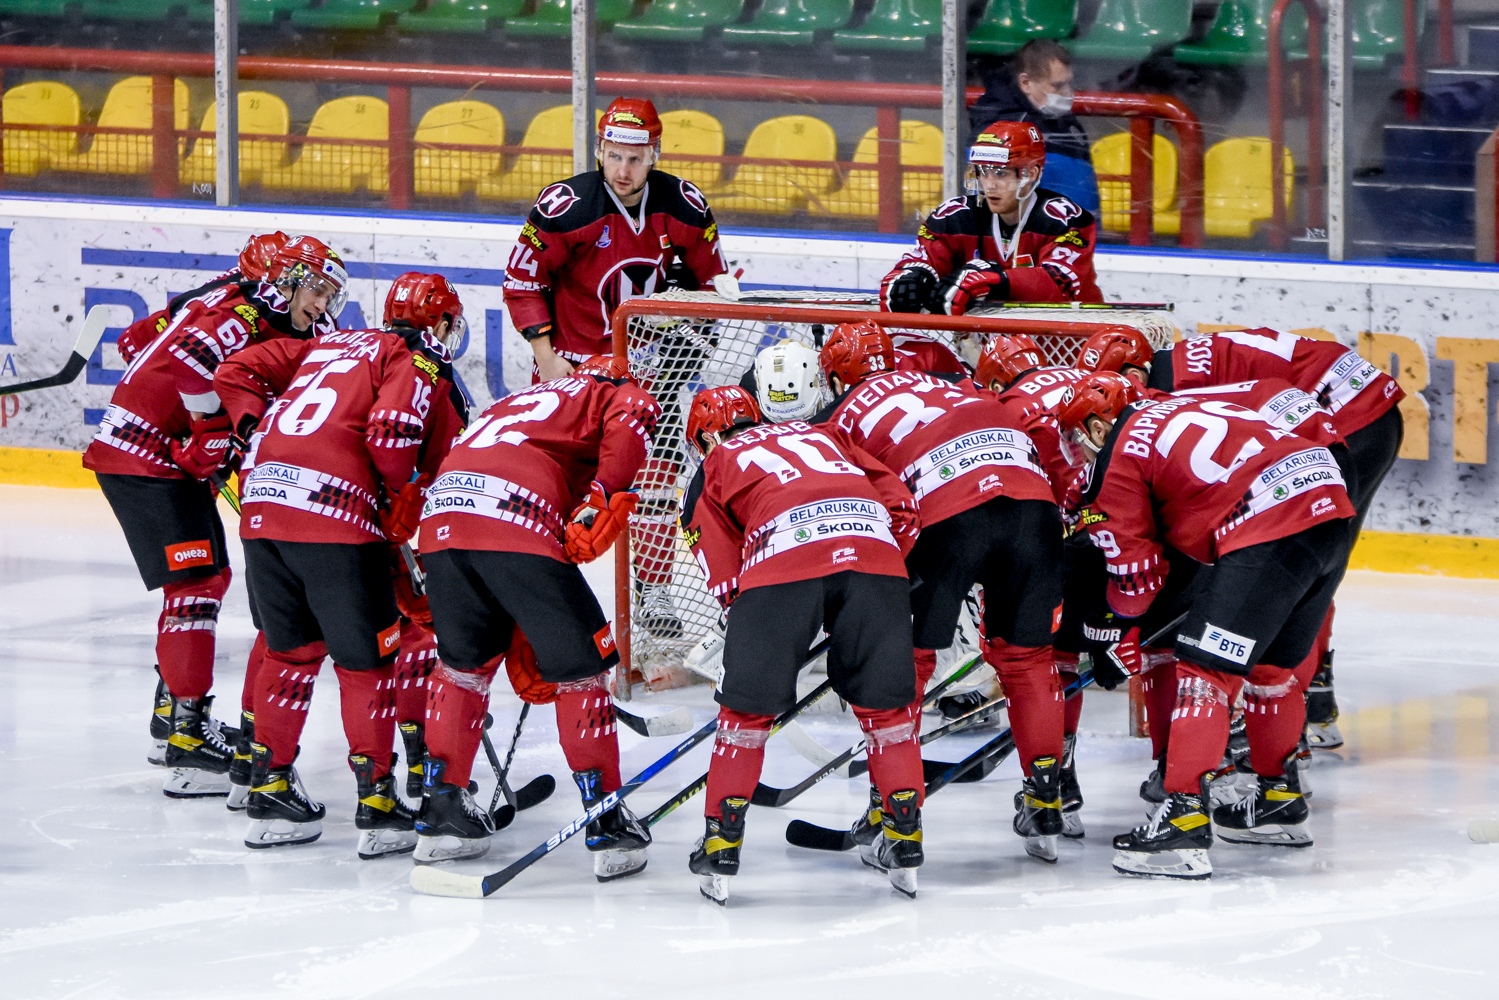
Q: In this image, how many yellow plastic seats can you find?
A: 11